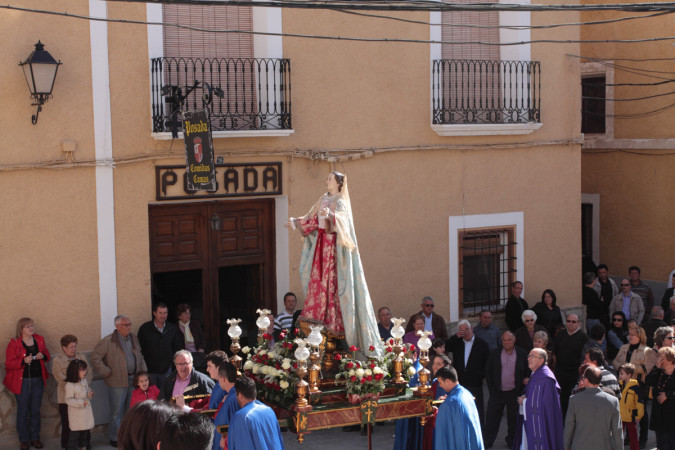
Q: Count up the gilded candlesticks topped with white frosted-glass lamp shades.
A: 6